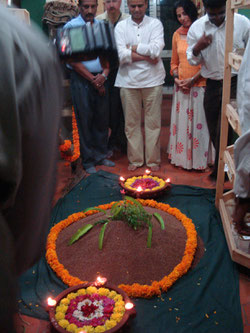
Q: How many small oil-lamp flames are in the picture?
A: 8